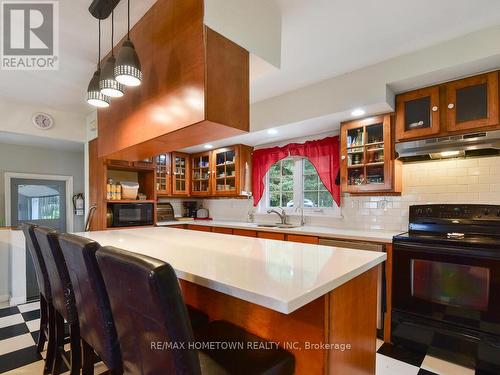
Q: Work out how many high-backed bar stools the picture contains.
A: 4